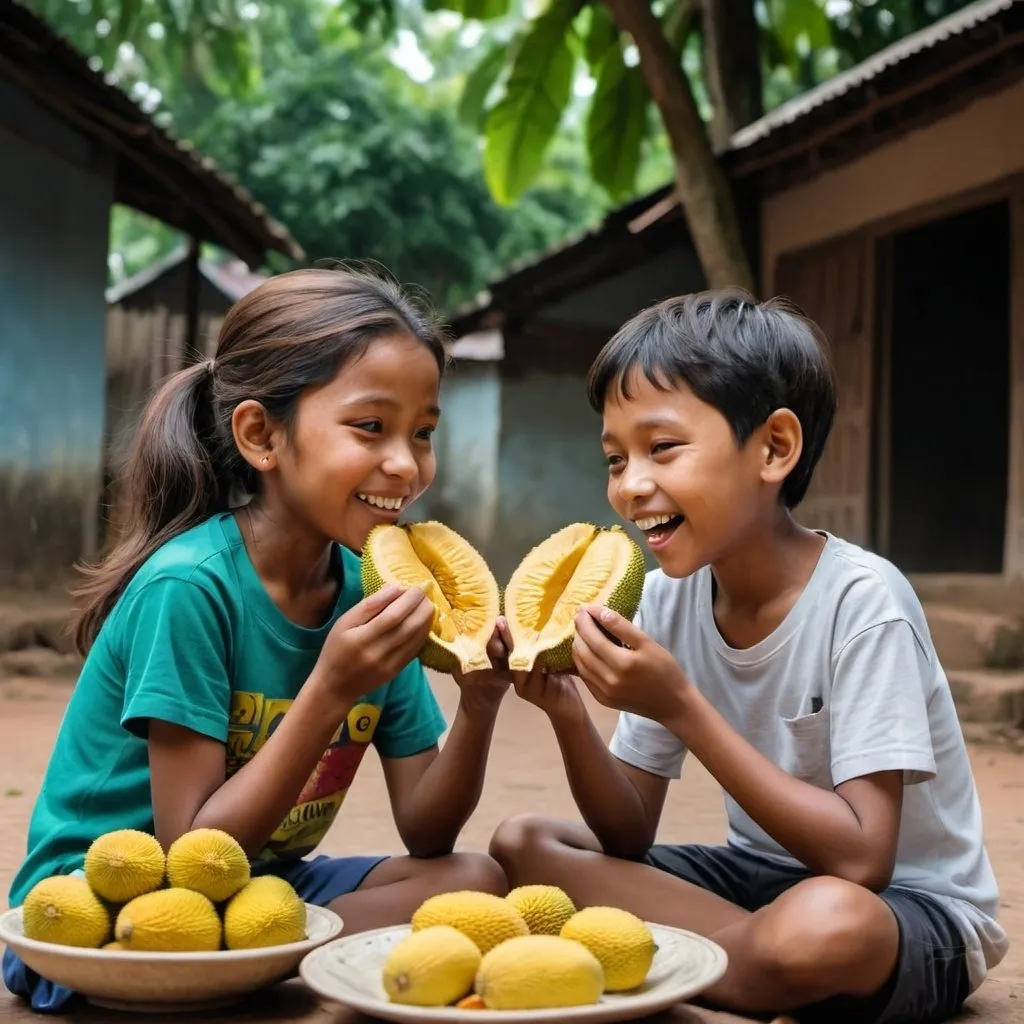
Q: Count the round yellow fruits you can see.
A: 10